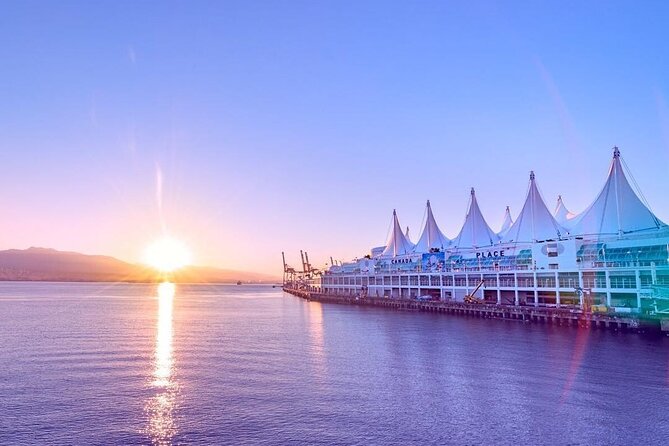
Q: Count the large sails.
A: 5